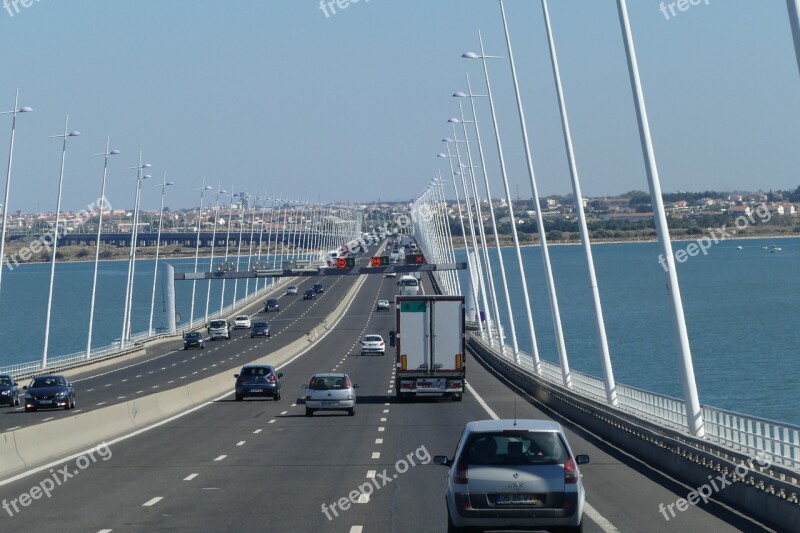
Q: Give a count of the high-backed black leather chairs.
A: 0